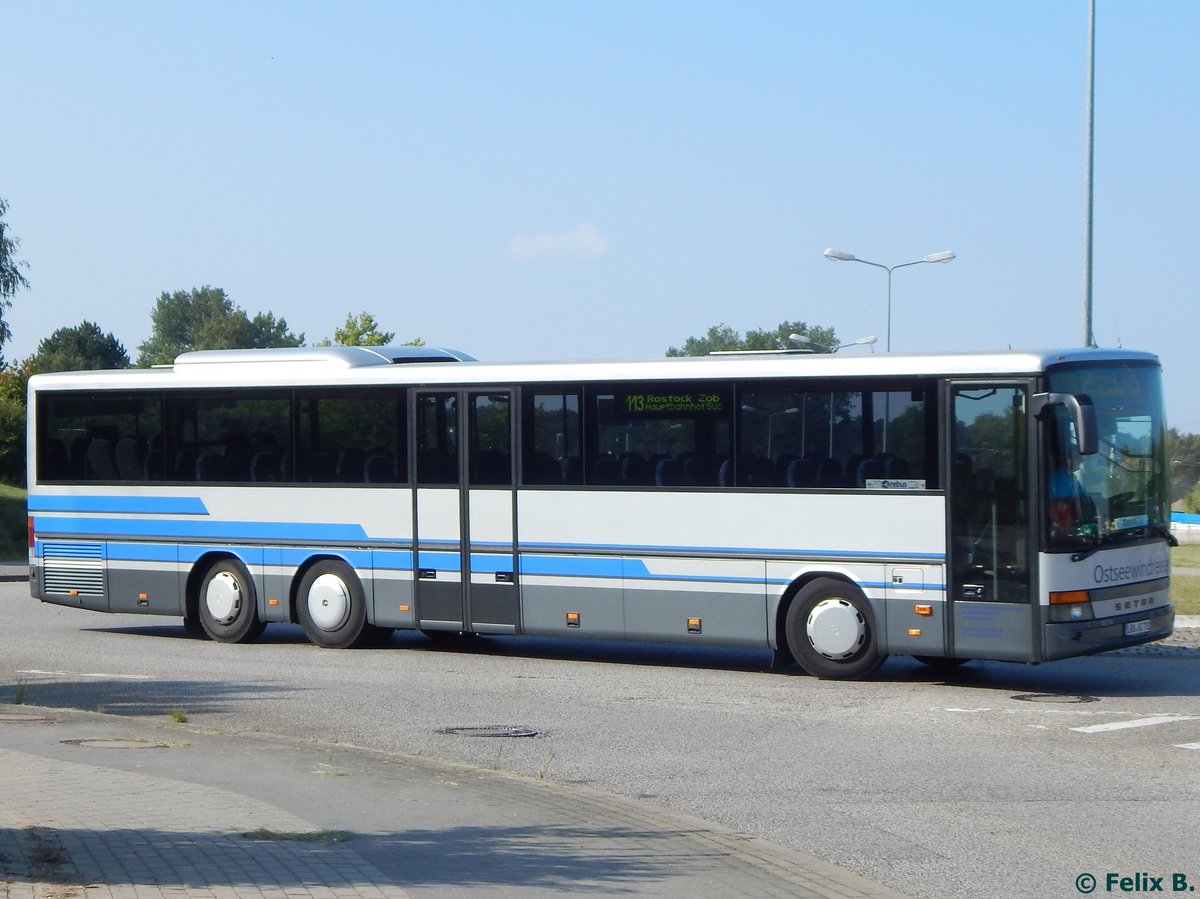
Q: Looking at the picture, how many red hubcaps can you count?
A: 0